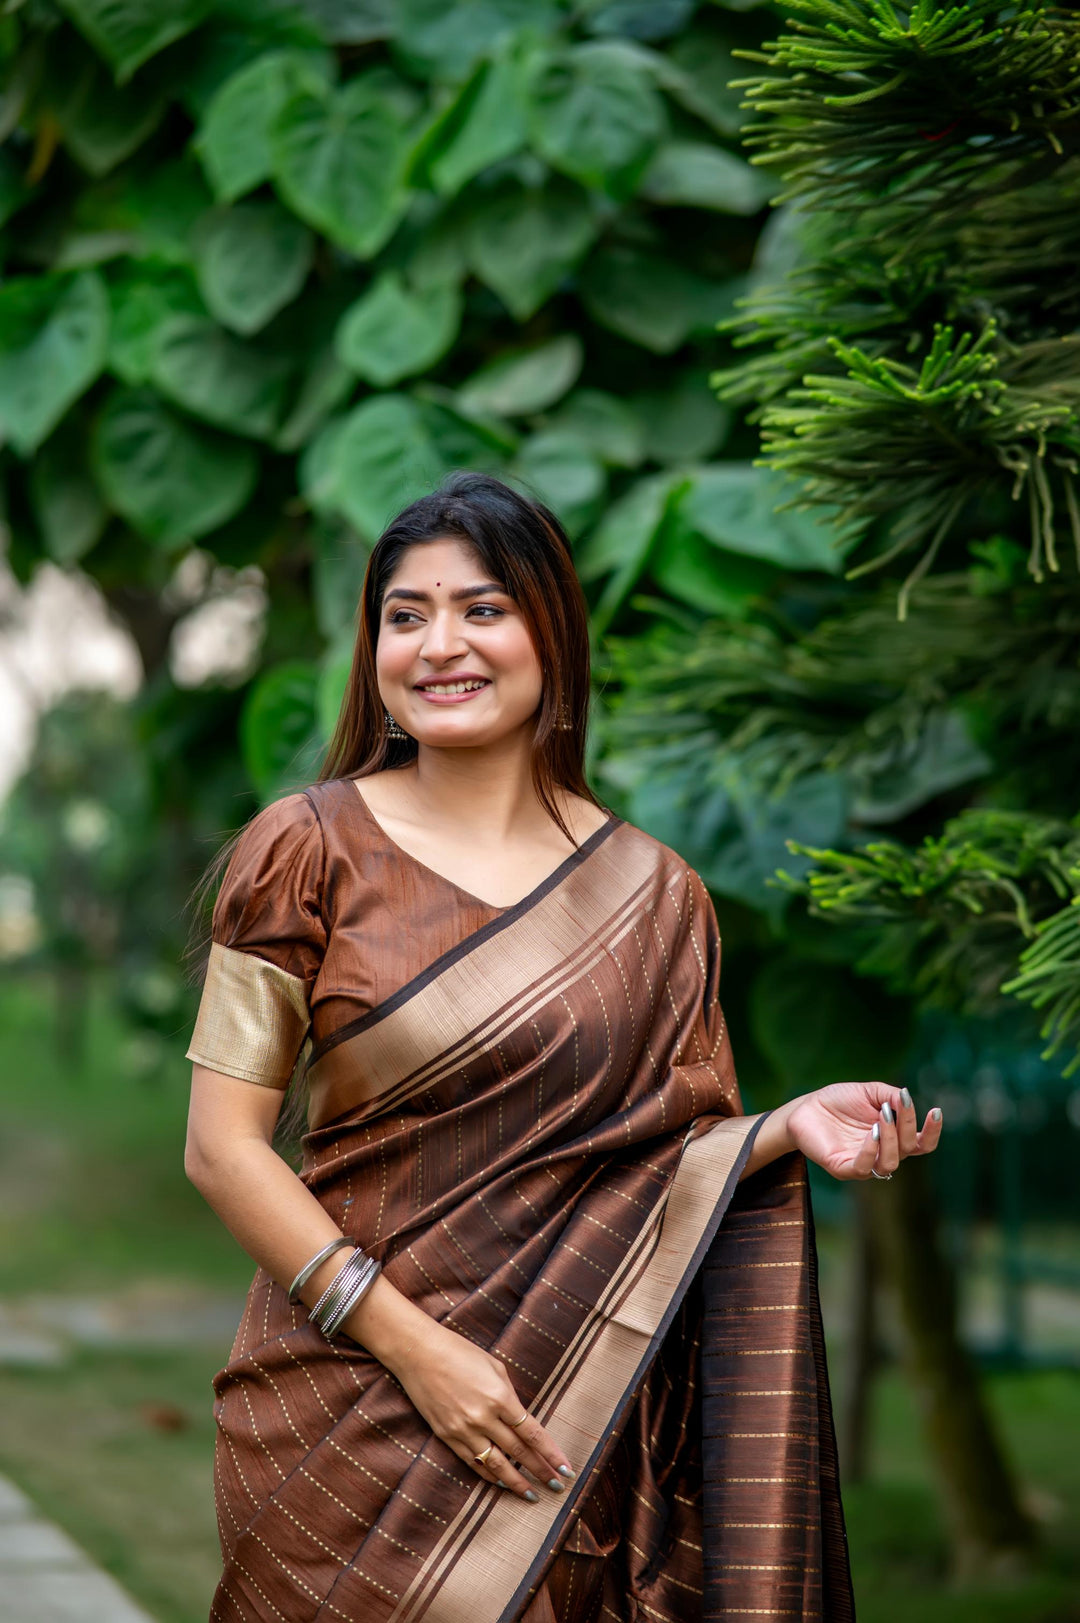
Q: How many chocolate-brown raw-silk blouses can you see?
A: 1